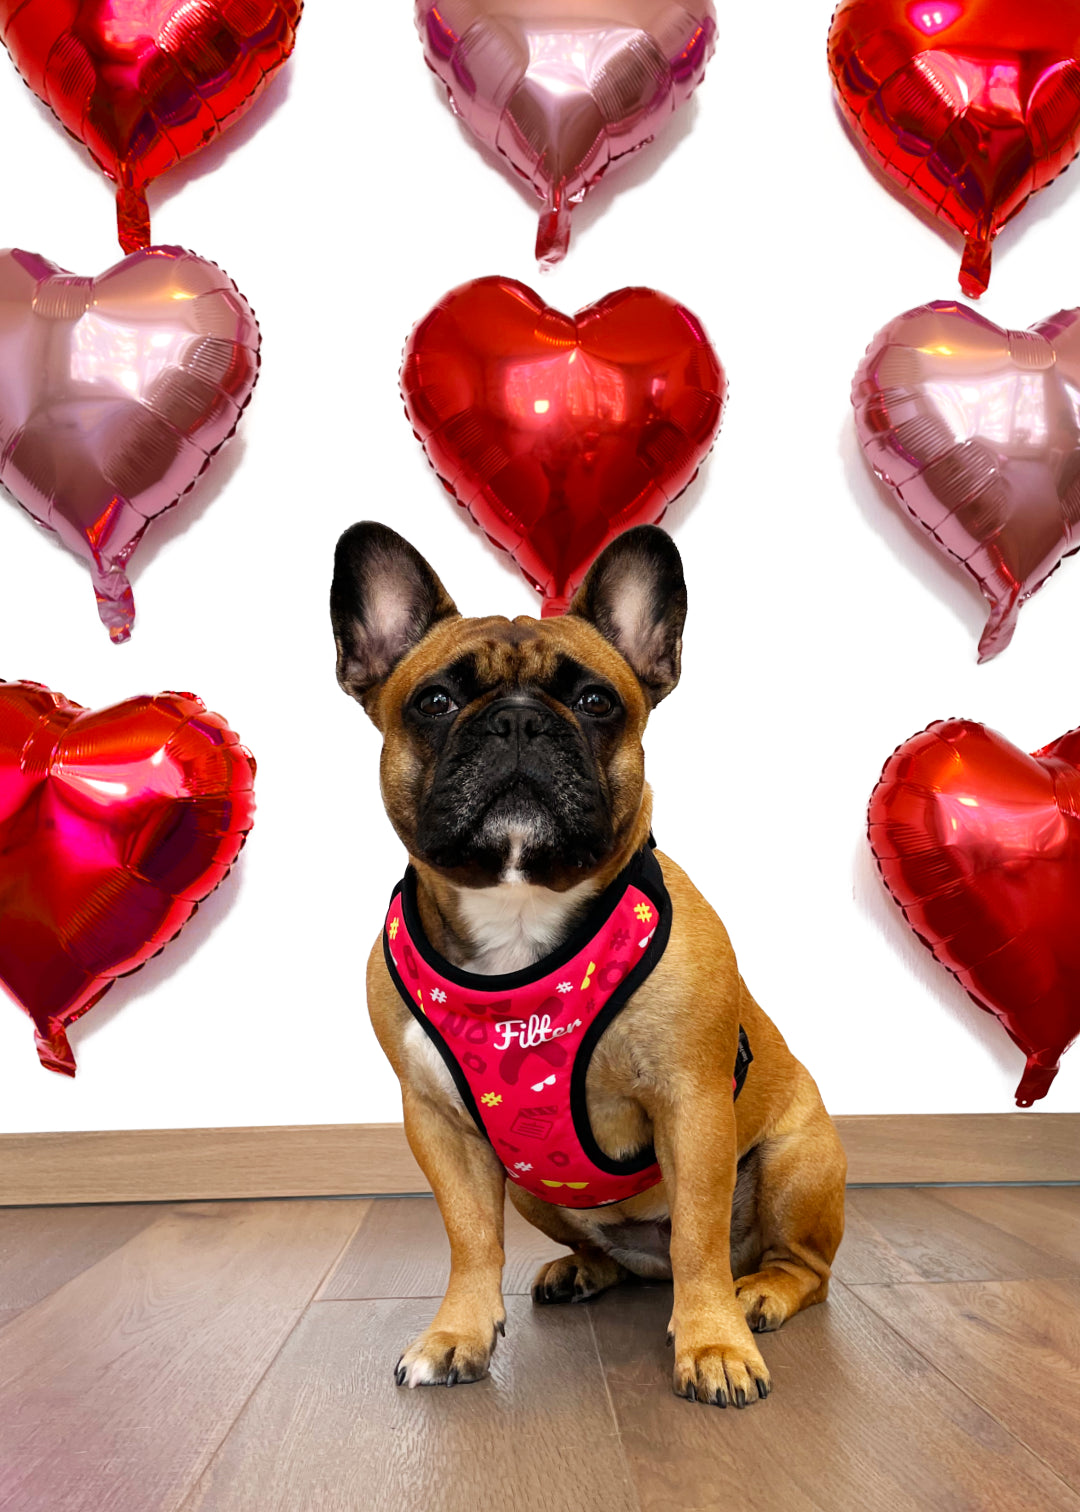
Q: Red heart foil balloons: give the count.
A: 5